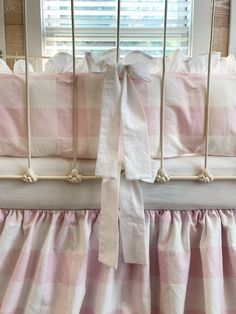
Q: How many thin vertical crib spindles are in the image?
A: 5